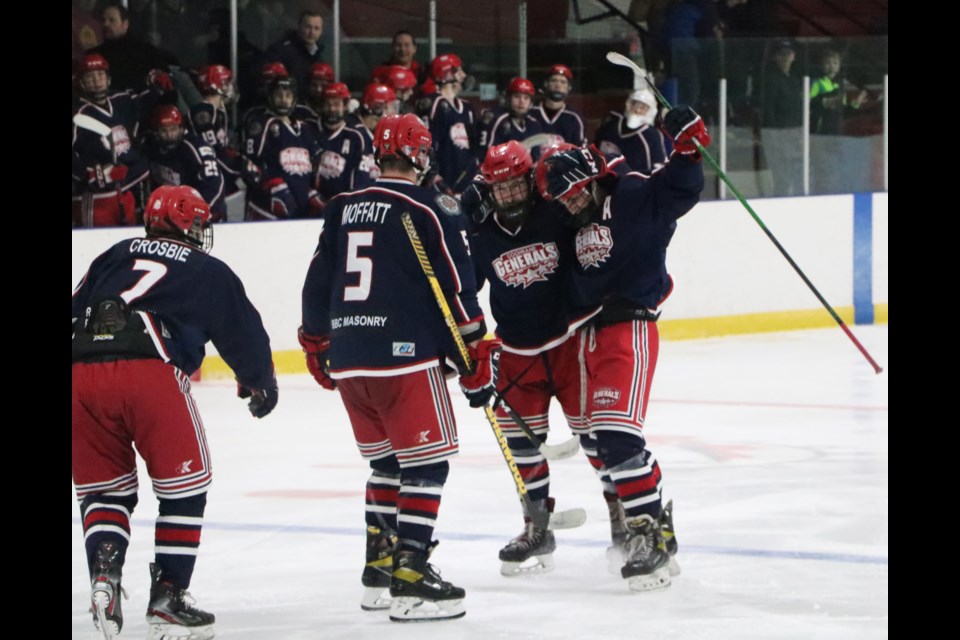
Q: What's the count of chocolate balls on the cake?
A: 0